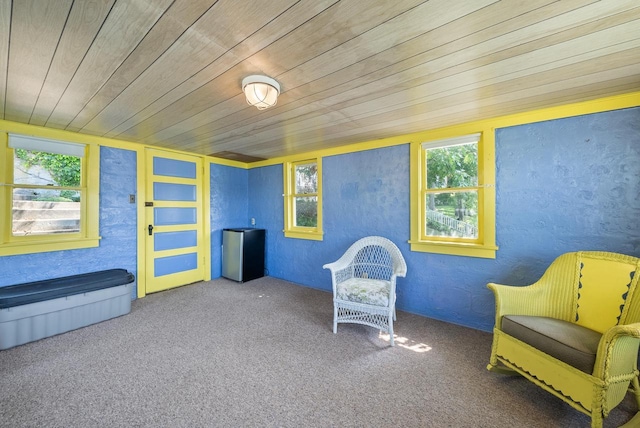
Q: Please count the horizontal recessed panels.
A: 5